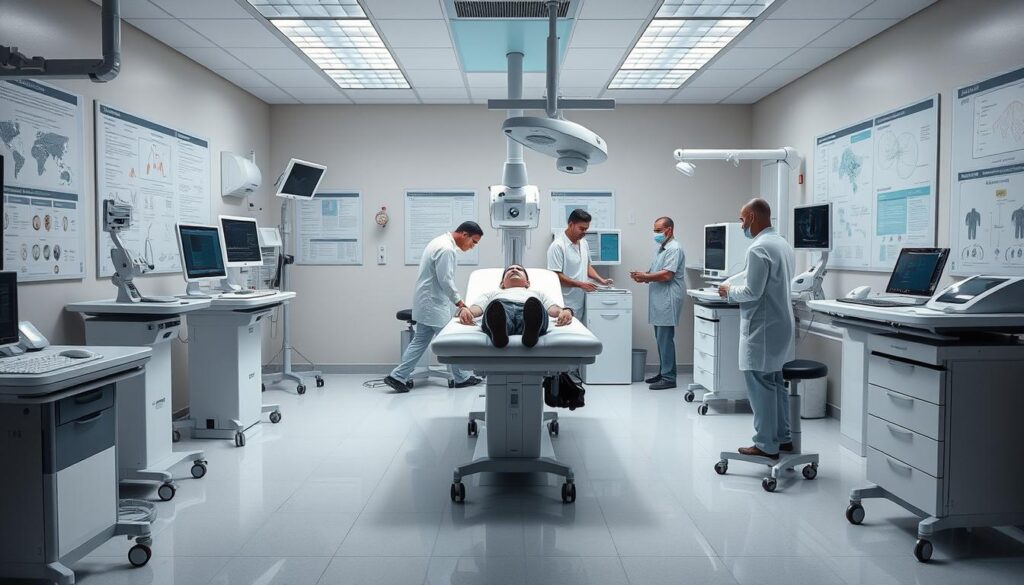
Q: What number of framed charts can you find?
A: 7